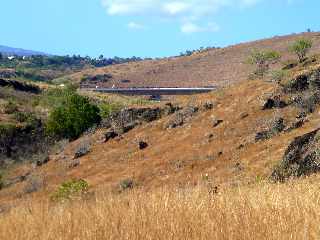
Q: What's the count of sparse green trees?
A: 2